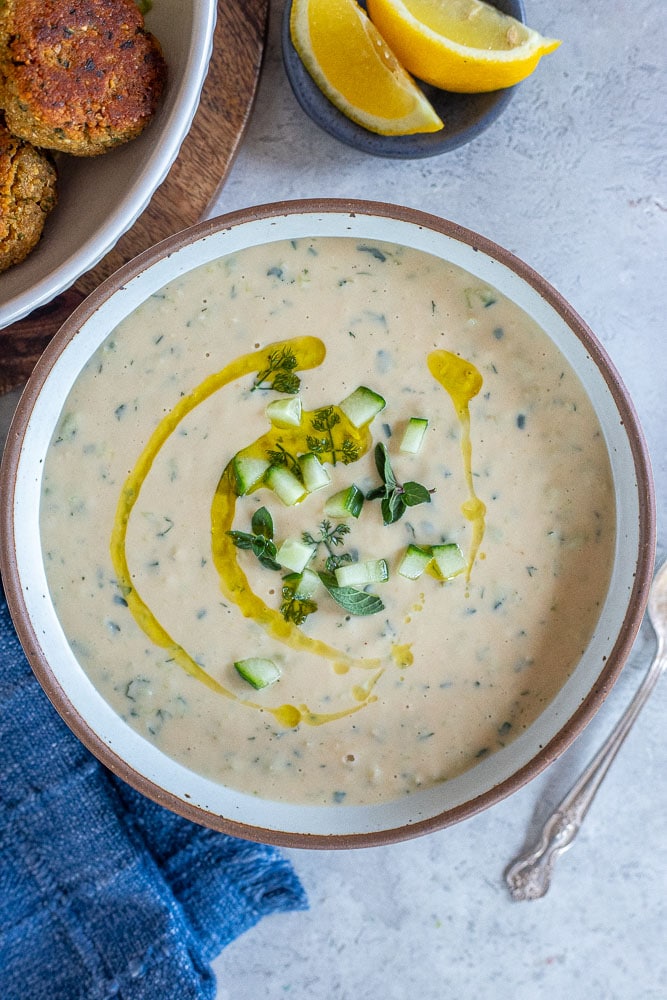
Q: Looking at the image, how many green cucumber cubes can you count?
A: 13